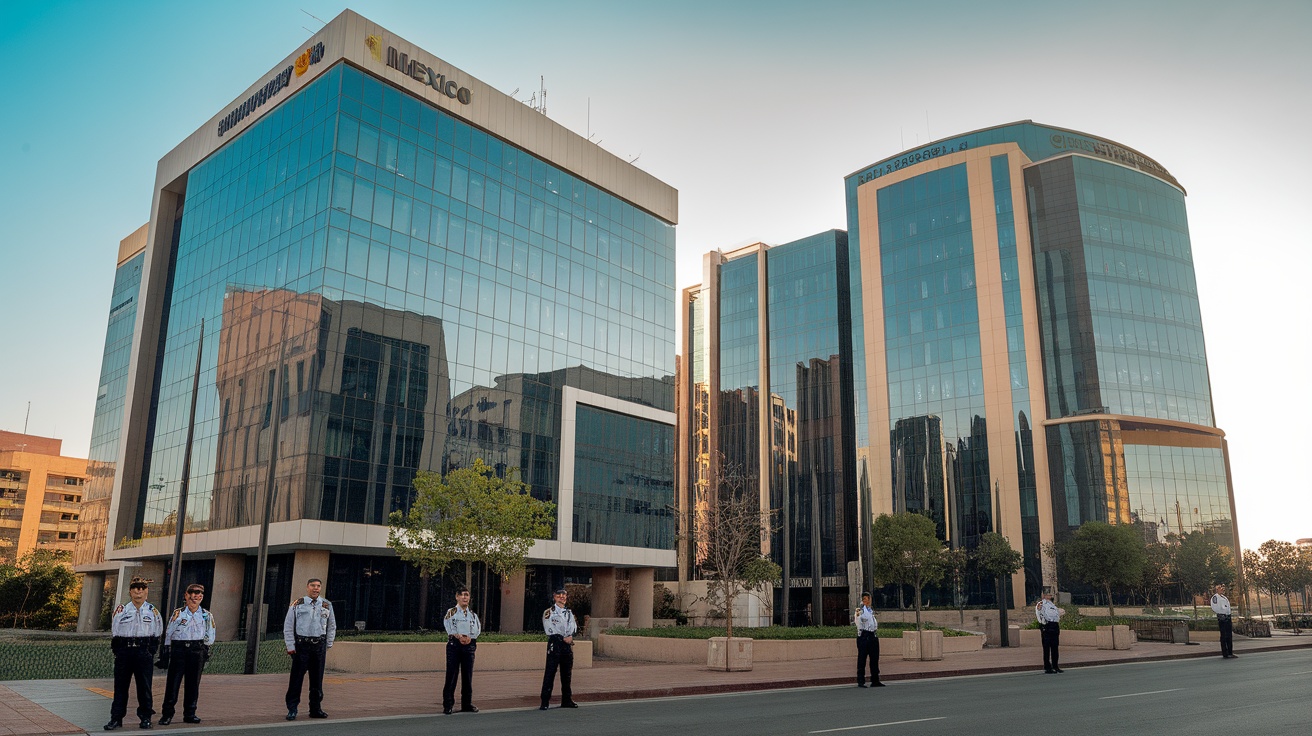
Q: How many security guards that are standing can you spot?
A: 8